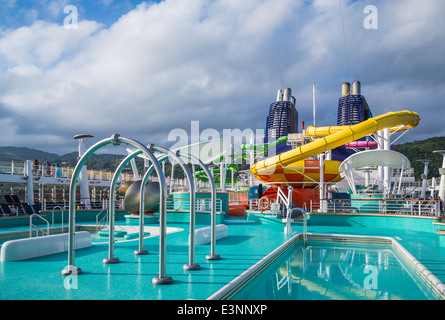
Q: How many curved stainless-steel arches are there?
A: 3